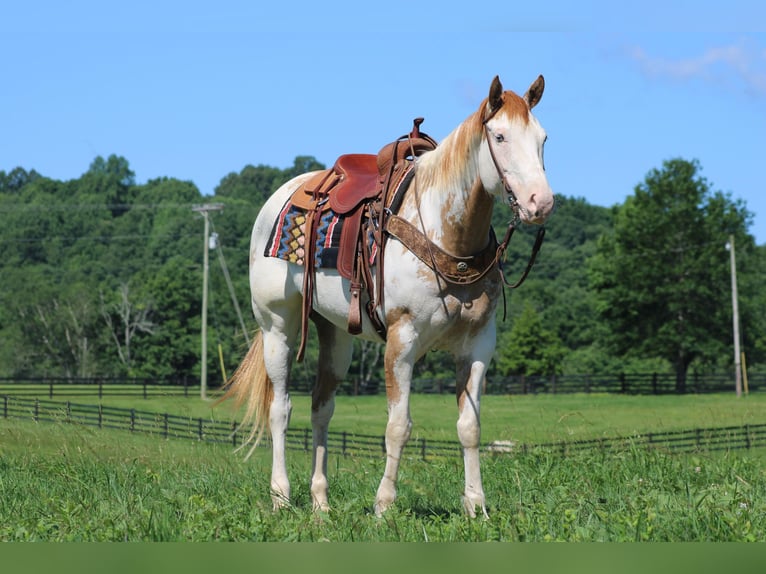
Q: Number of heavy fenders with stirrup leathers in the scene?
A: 1